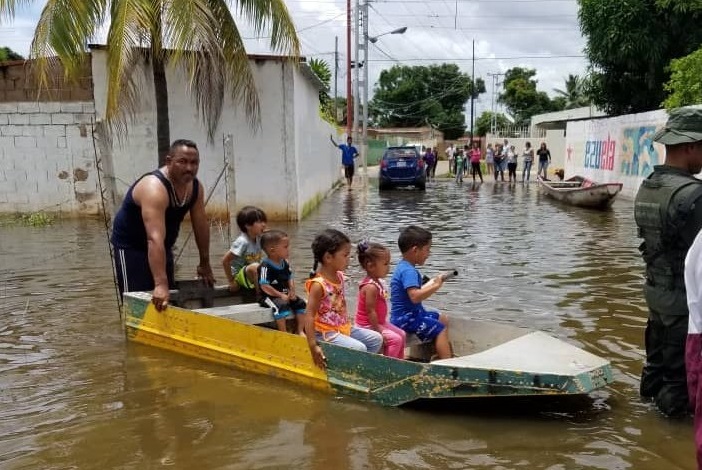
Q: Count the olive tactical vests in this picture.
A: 1